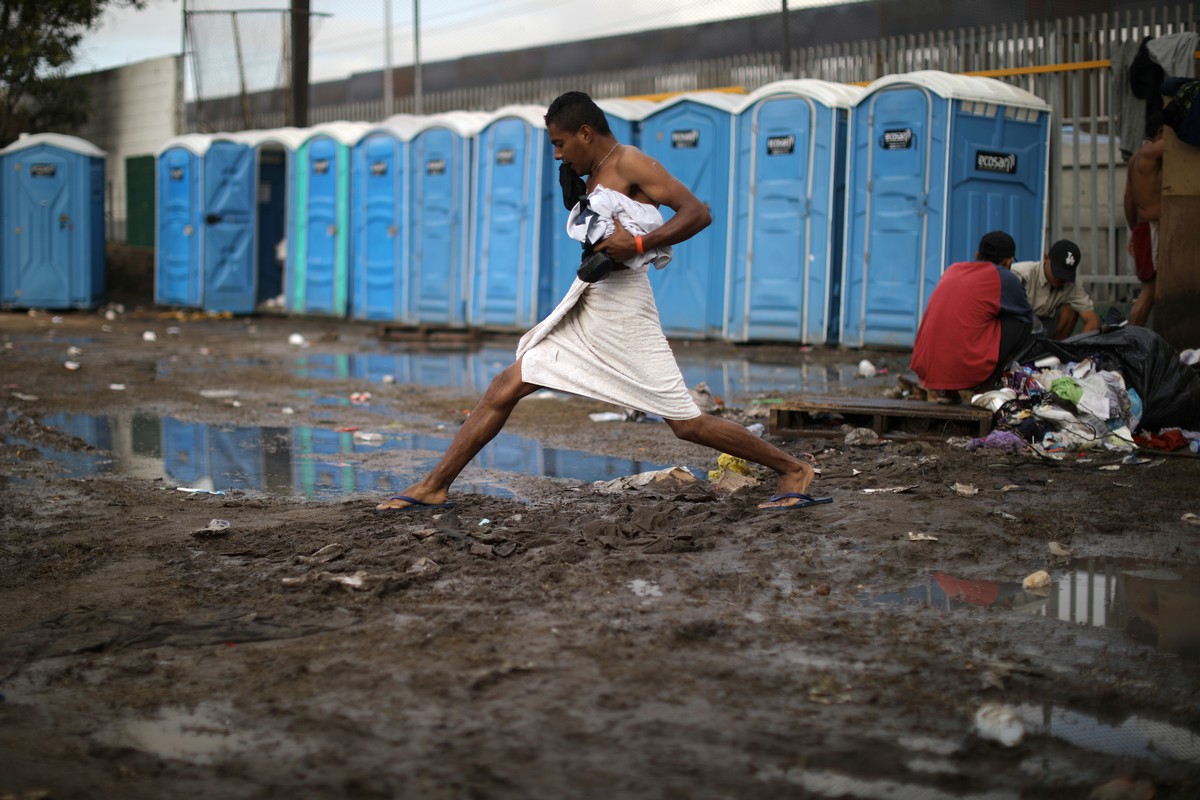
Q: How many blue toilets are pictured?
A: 12